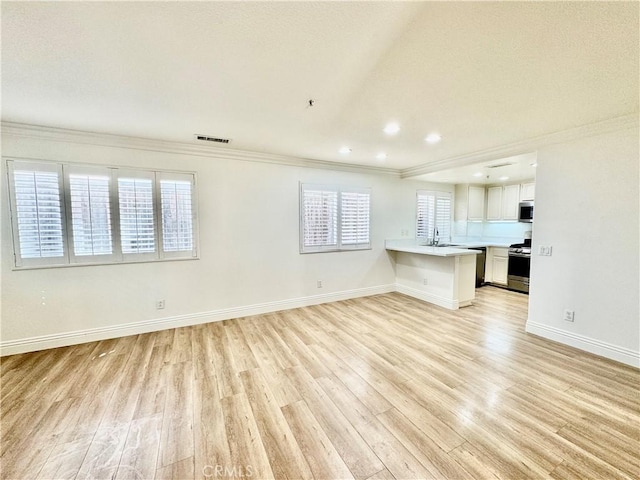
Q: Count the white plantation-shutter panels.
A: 8